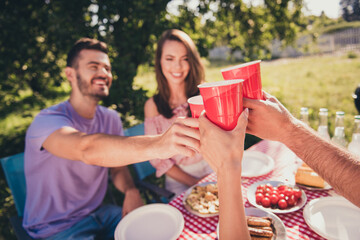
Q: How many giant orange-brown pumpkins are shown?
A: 0